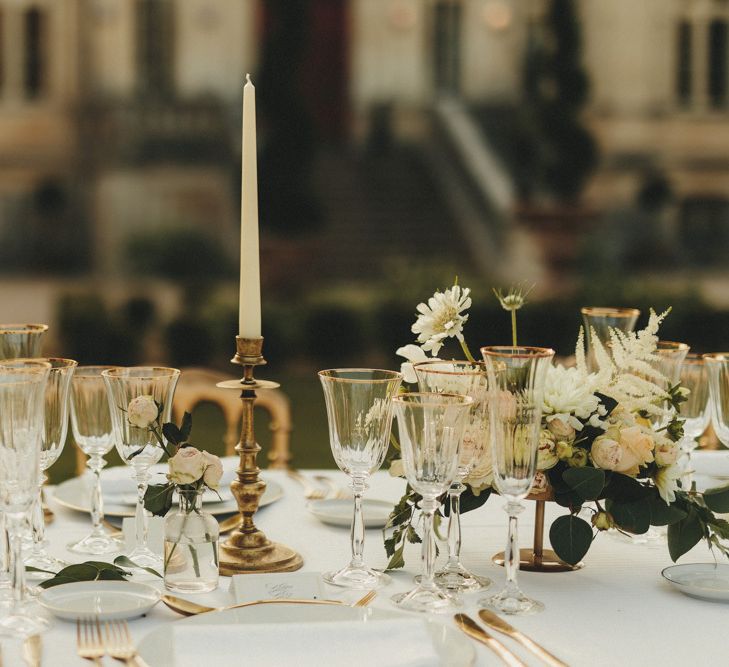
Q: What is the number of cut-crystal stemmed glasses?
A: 13